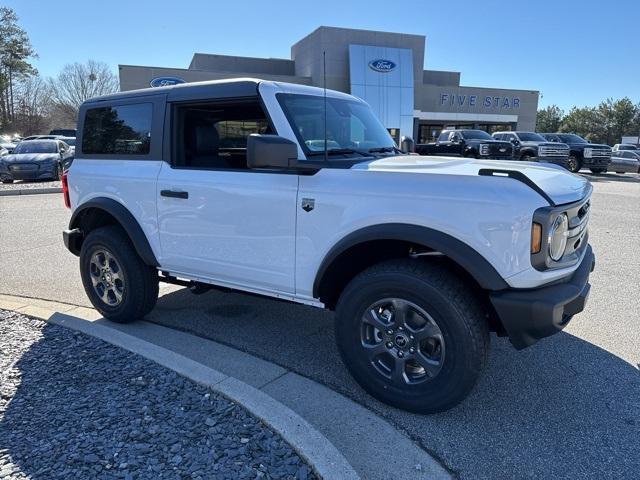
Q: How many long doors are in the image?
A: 1